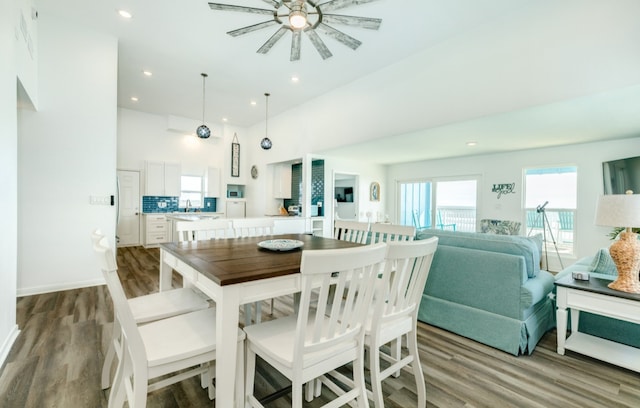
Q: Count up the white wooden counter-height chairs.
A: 8